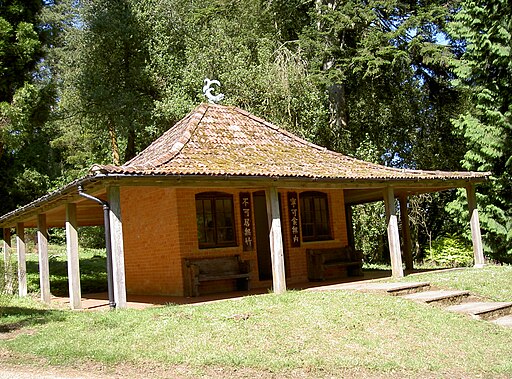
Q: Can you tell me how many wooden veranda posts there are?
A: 9